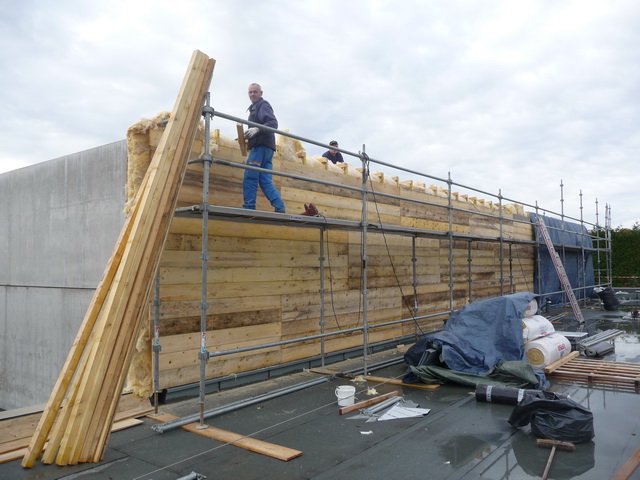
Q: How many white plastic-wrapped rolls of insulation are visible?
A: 3